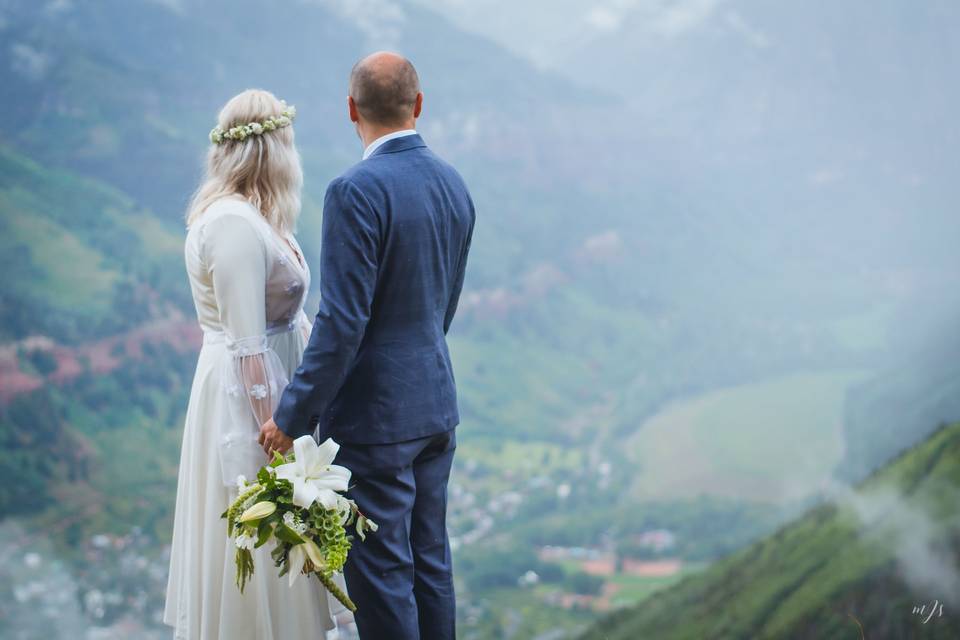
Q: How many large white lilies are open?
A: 1